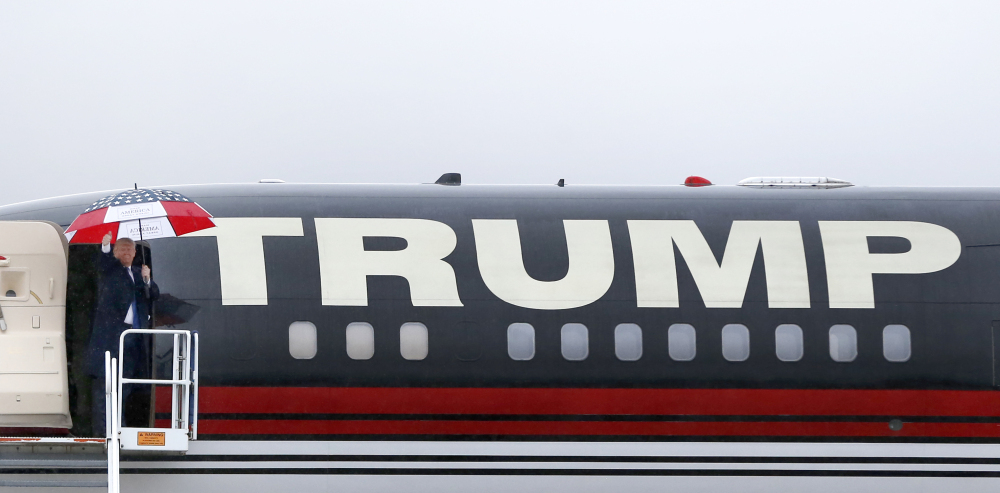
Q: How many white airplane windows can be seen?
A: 11